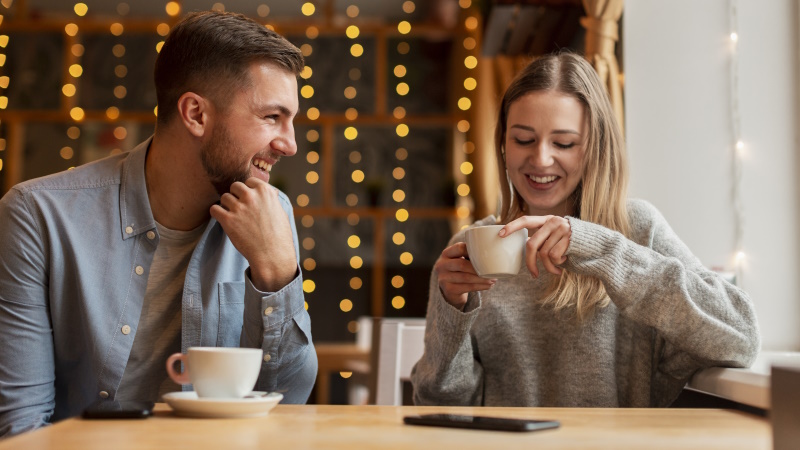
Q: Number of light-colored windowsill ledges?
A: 1